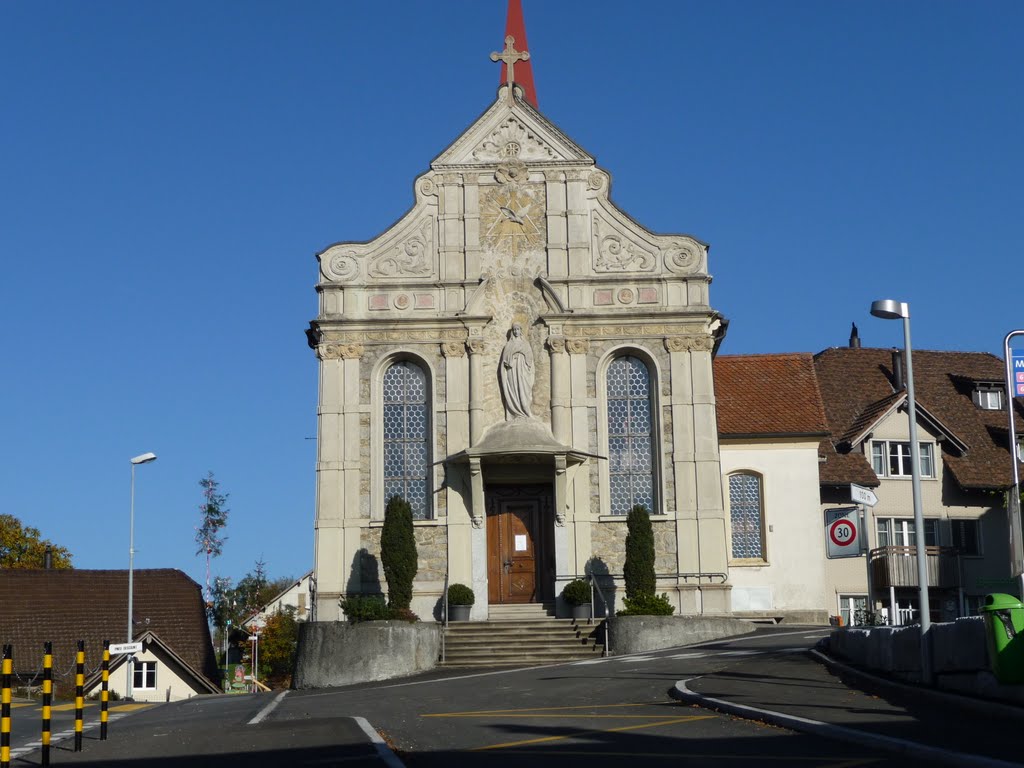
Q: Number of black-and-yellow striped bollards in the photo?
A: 4